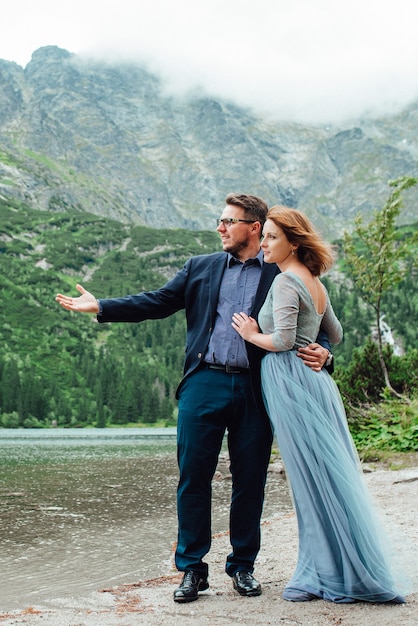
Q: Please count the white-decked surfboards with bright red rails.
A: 0